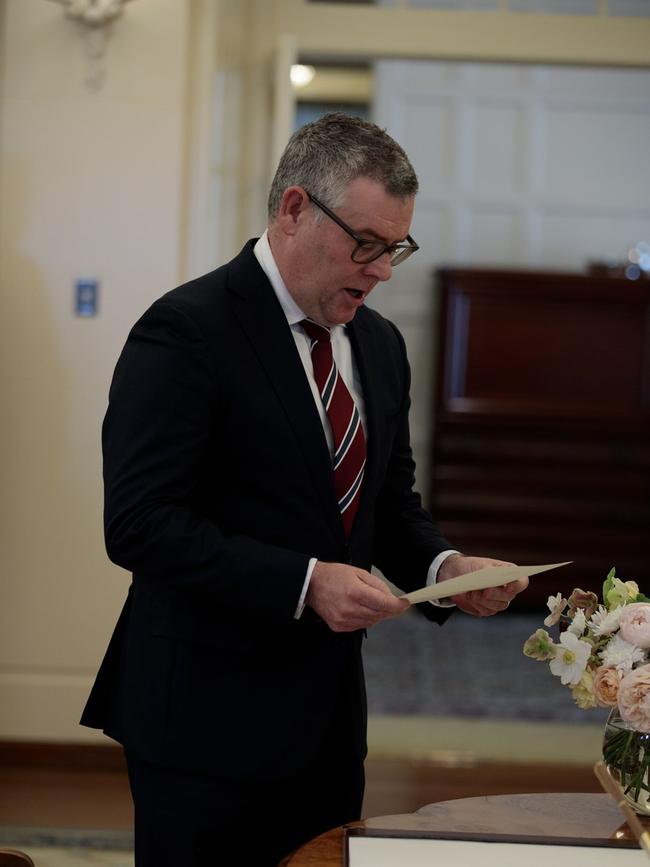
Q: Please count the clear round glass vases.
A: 1